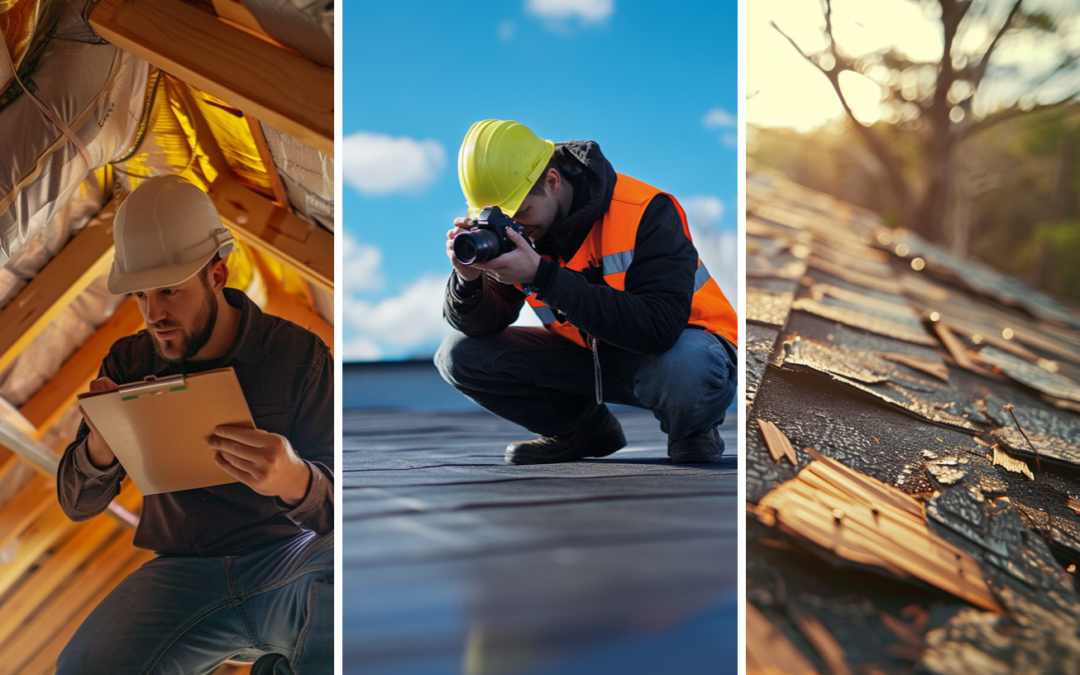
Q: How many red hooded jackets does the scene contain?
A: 0